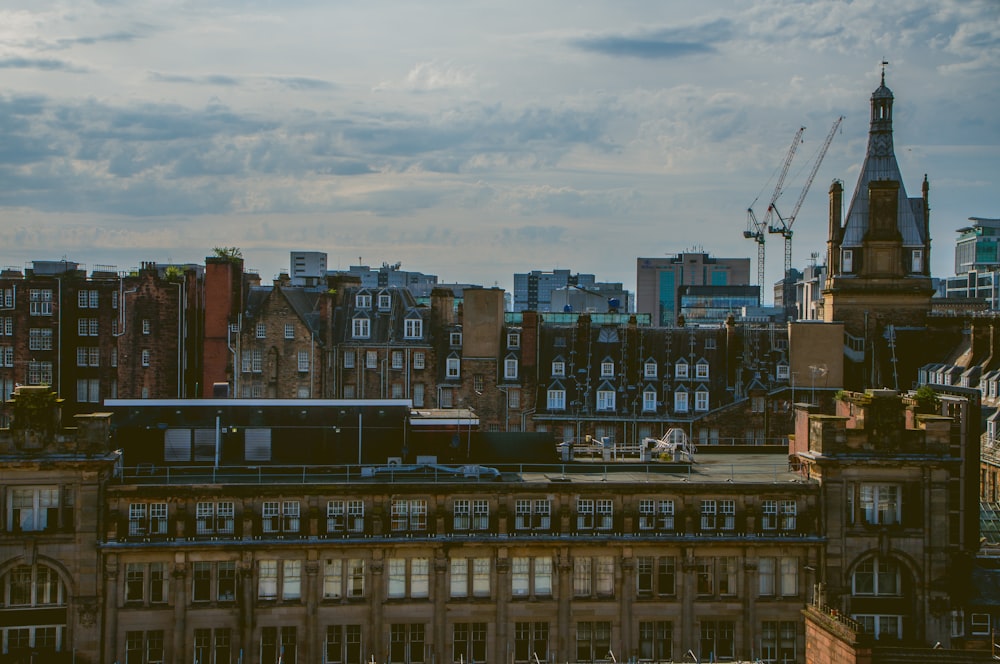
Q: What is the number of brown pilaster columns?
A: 12